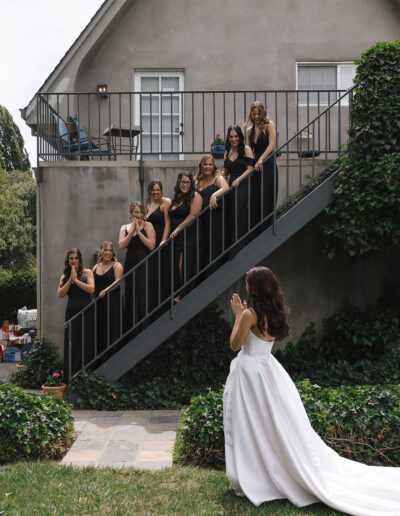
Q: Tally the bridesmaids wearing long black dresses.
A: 8